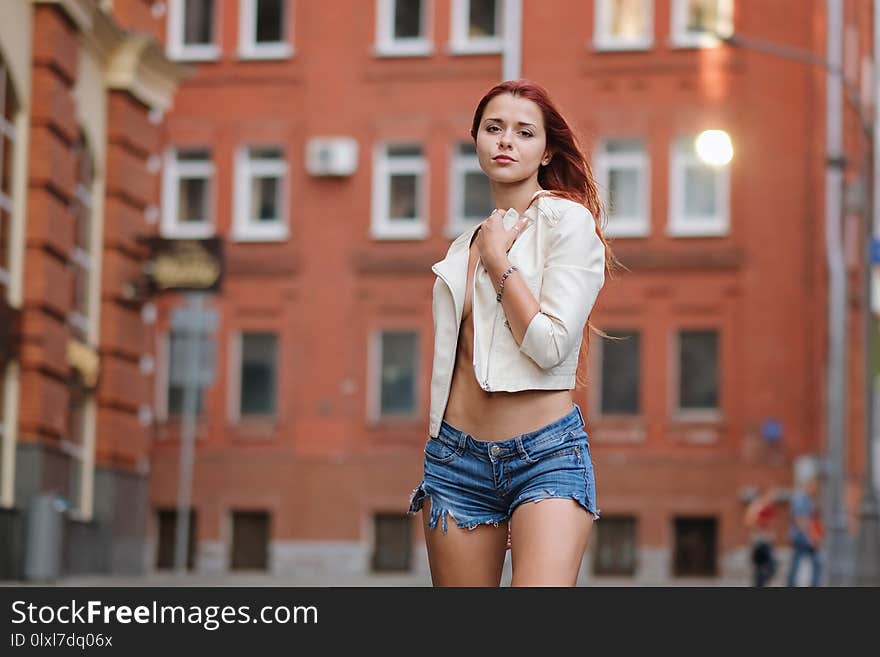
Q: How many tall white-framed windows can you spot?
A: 12